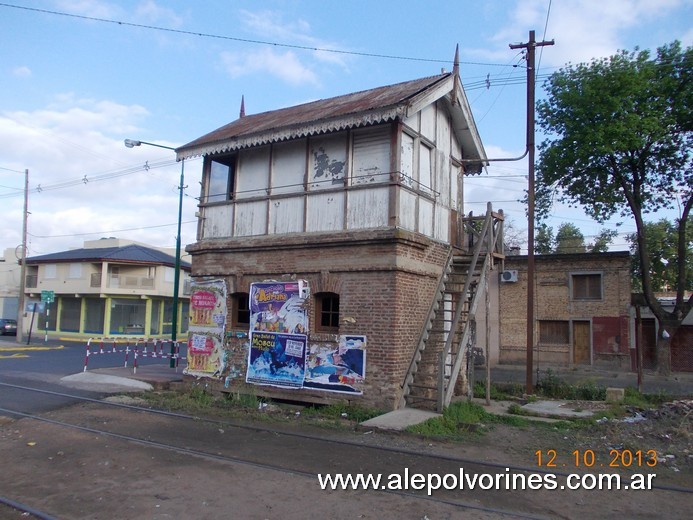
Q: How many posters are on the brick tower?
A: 5